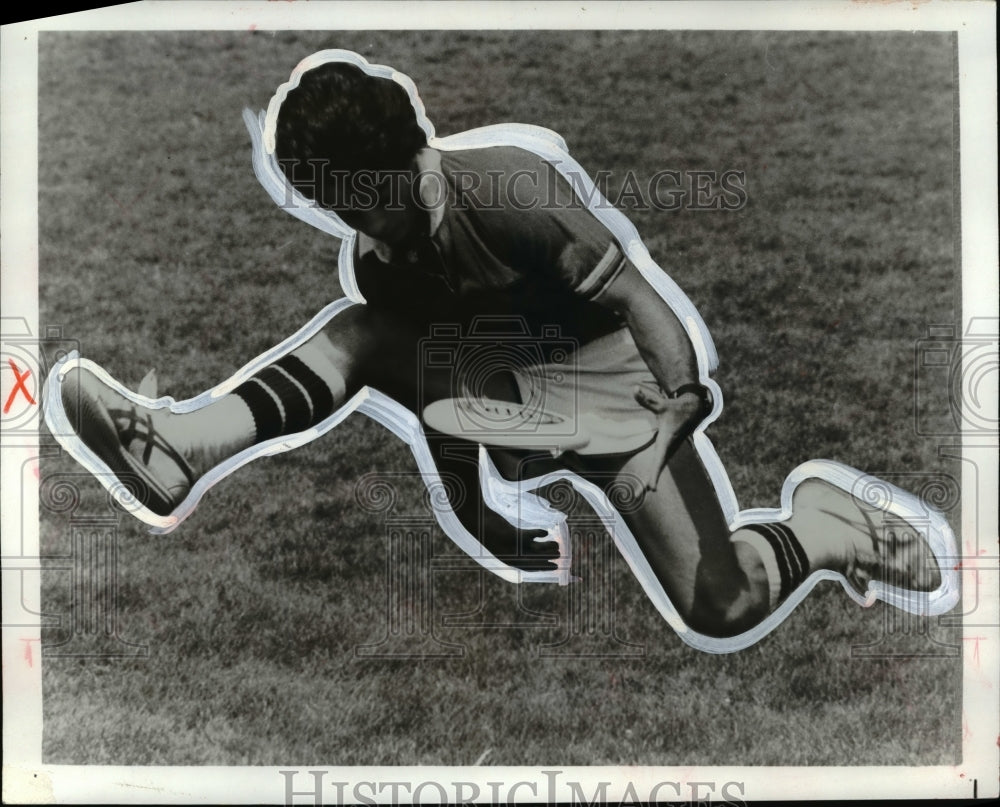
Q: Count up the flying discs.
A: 1